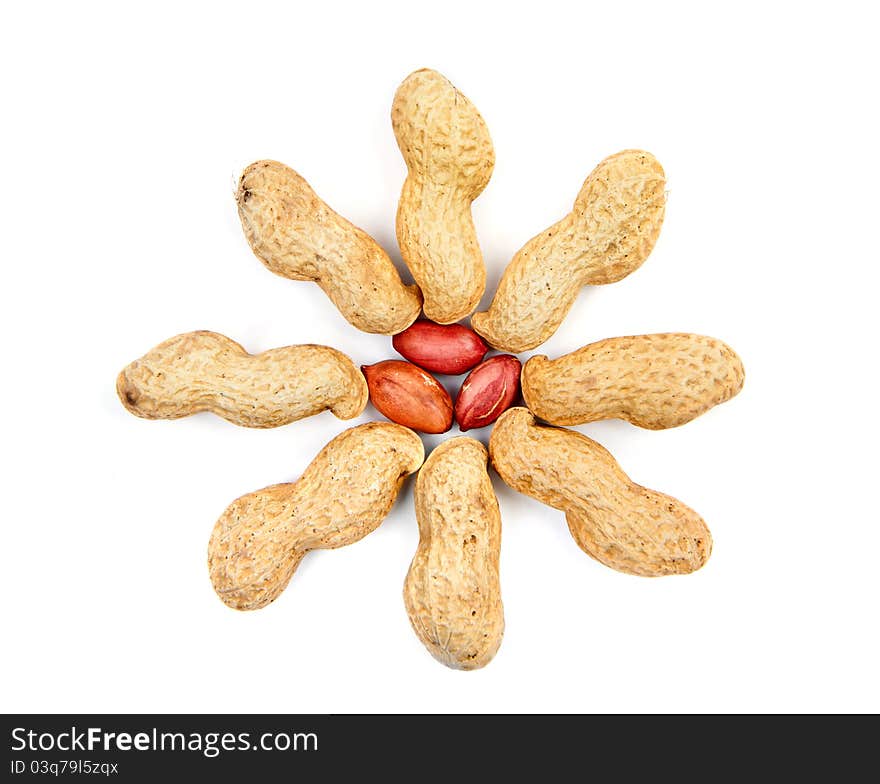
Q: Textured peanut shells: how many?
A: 8